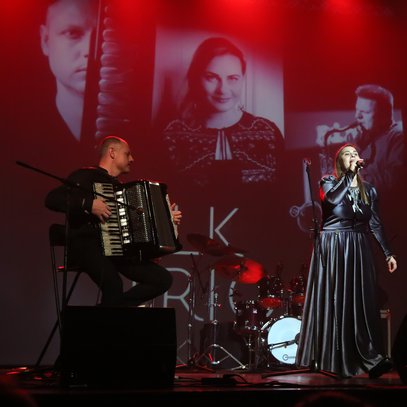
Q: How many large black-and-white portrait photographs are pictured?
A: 3